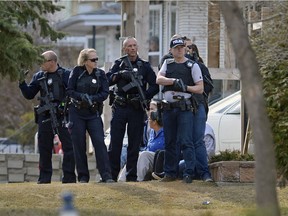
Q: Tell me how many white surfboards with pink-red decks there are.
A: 0